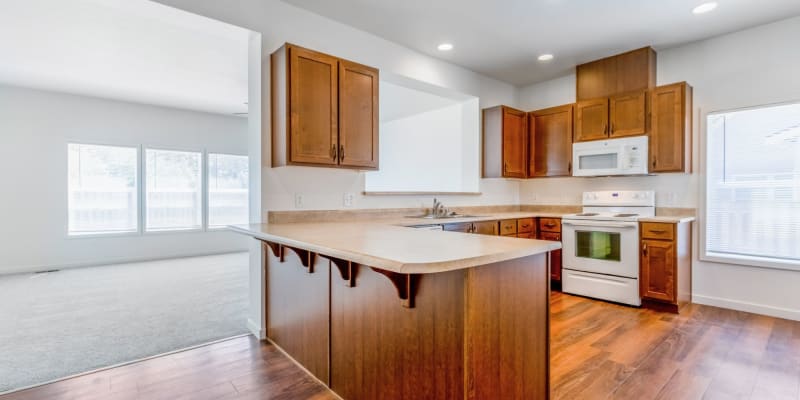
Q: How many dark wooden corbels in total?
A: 4